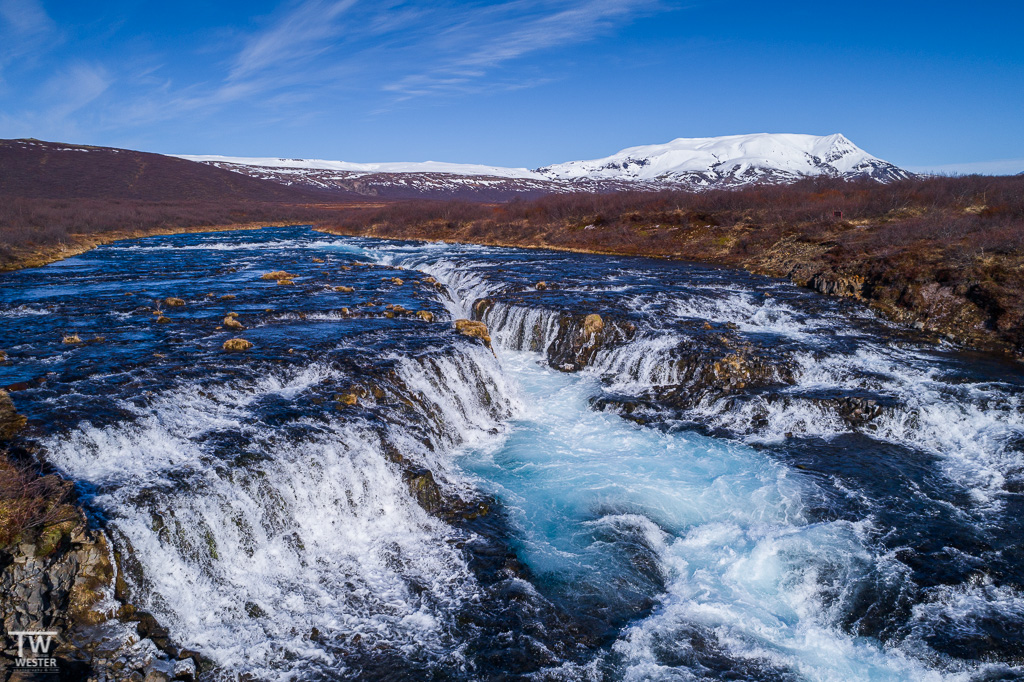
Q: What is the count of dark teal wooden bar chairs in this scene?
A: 0